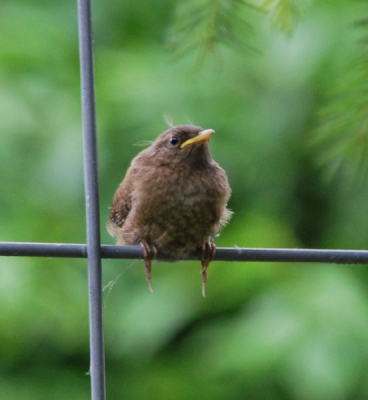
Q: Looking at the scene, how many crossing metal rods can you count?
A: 2